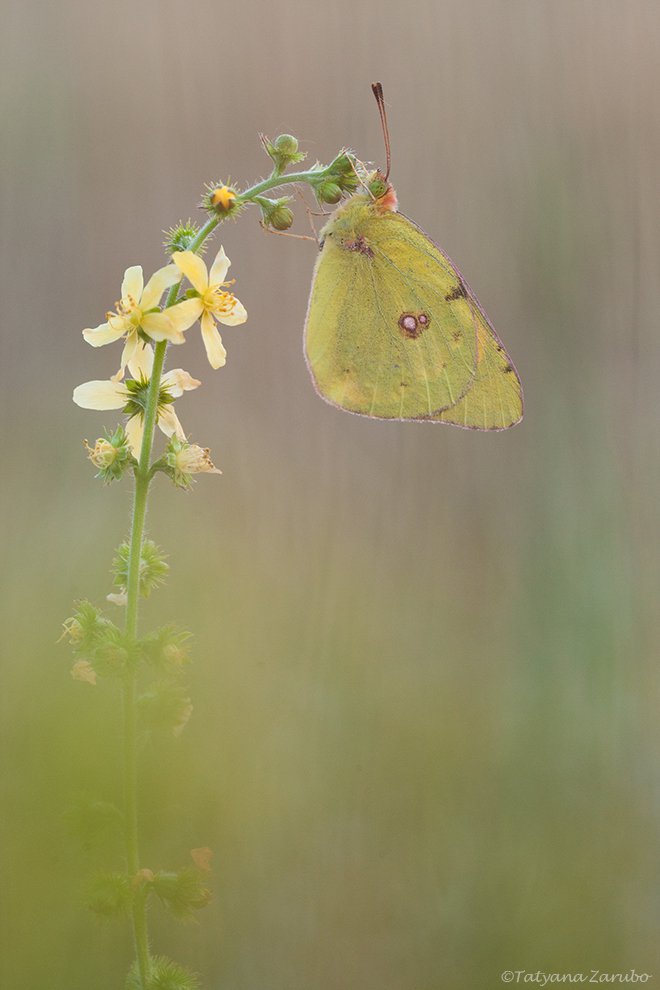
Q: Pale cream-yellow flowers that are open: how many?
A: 3